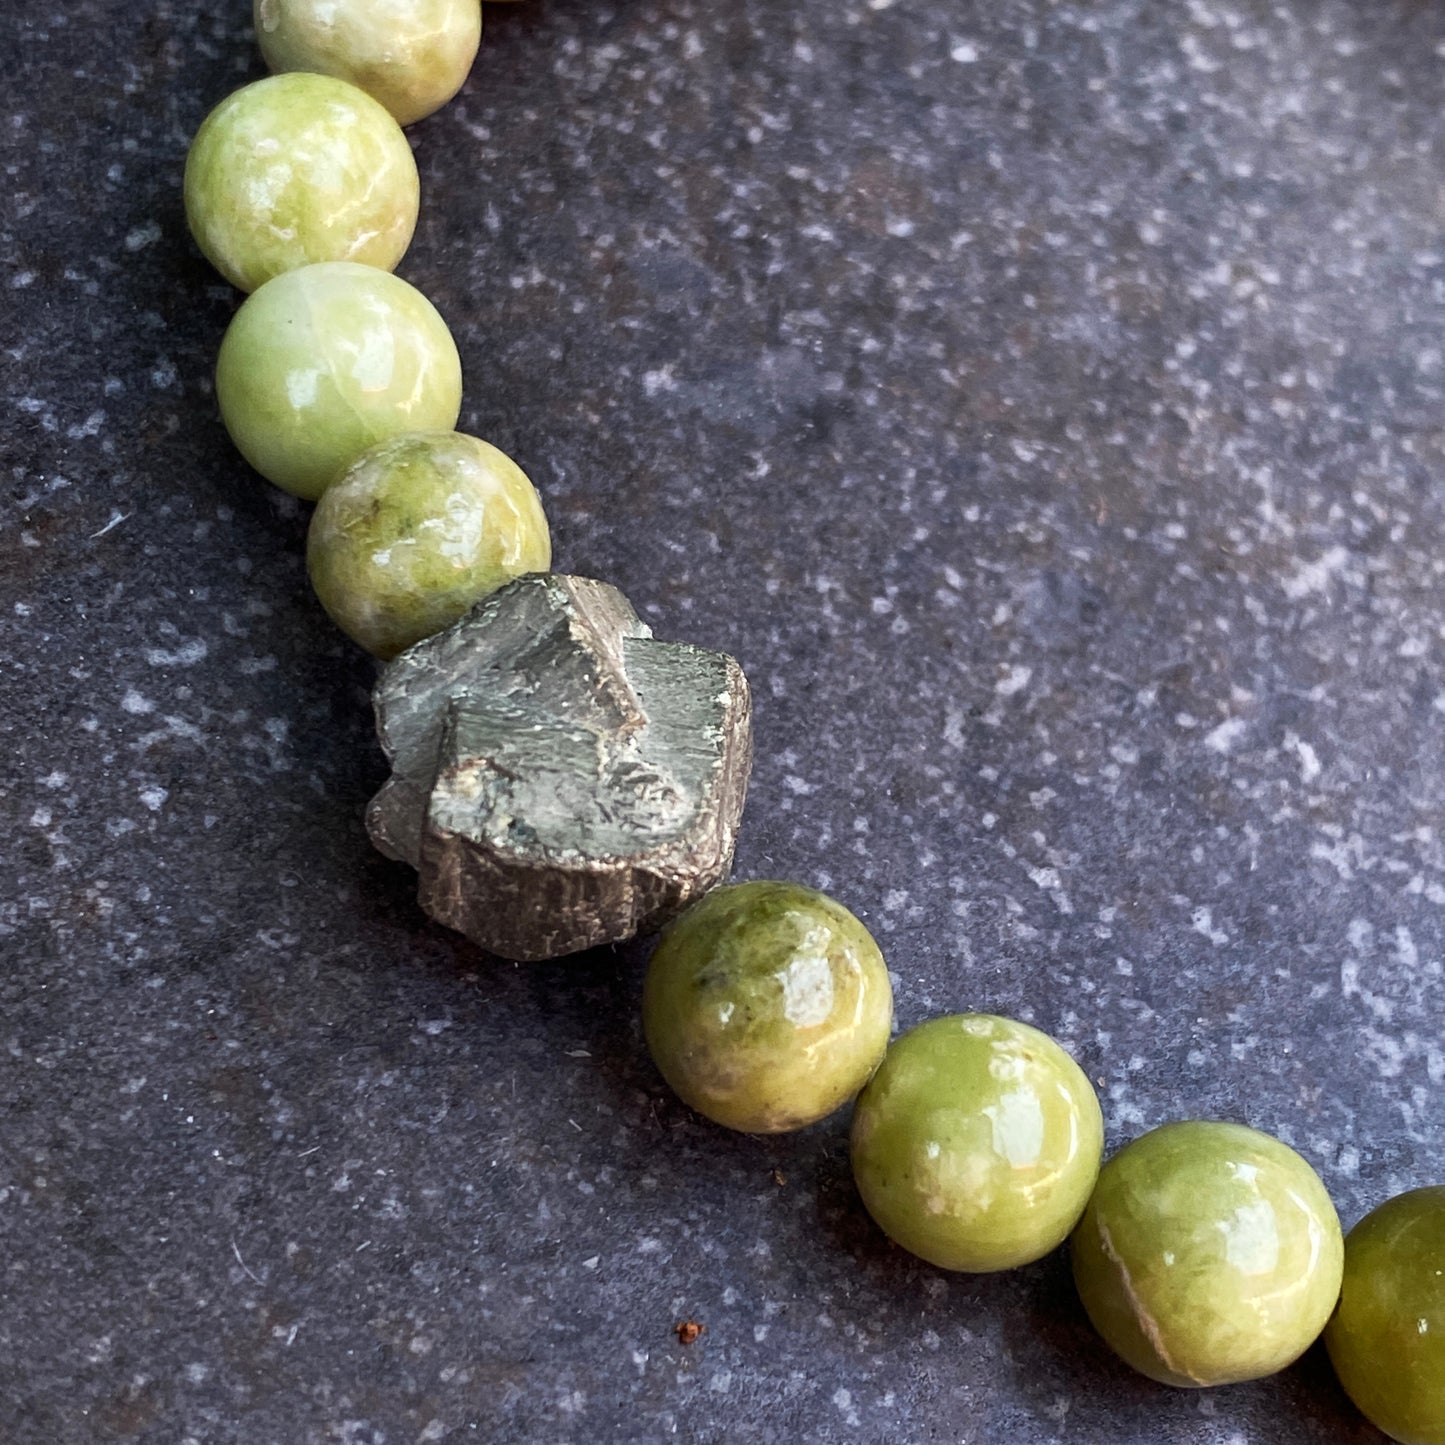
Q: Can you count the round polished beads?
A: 8